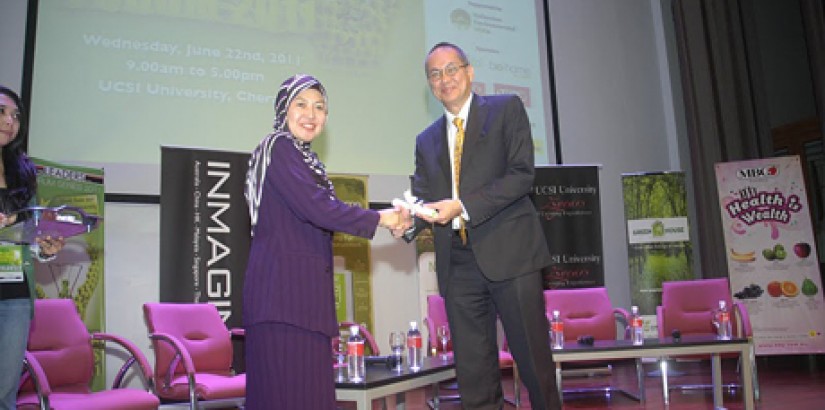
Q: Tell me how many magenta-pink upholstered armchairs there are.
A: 6